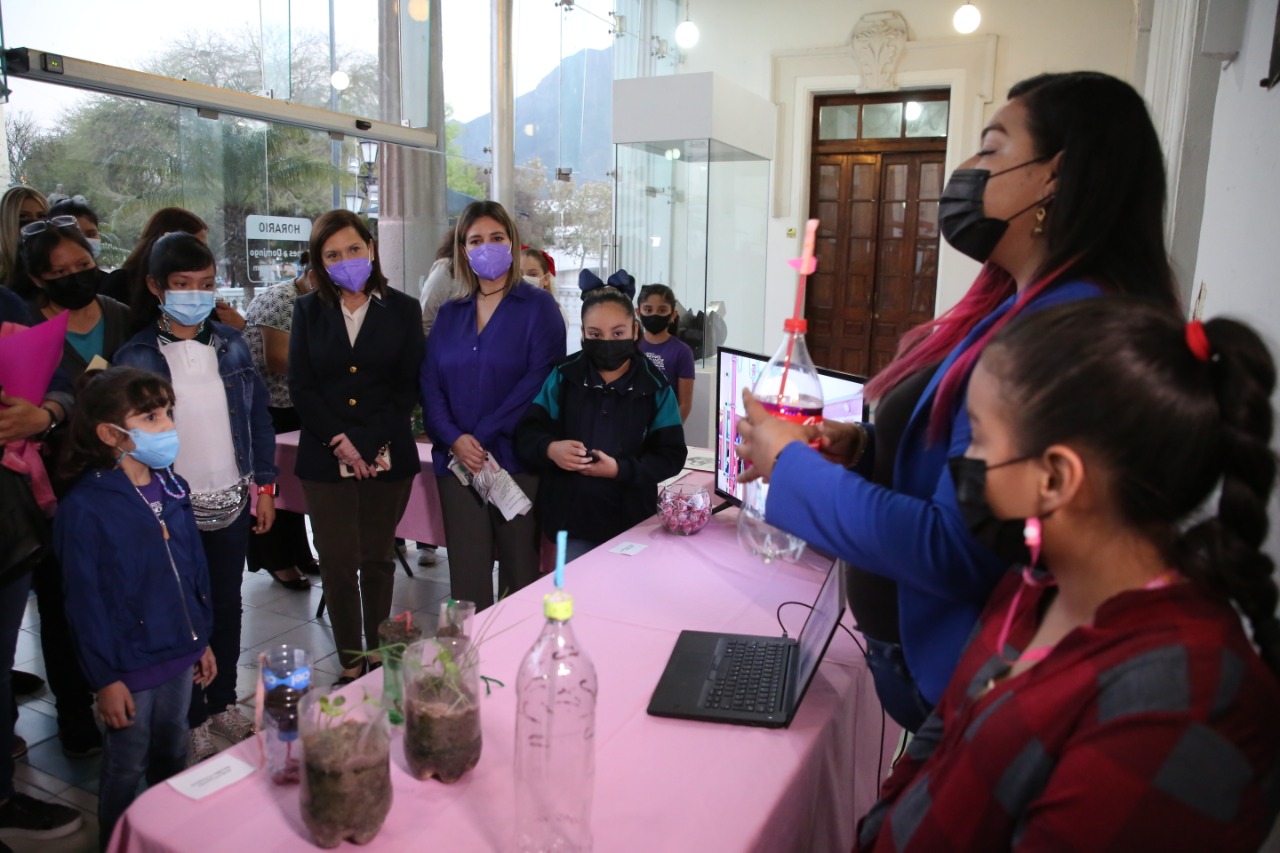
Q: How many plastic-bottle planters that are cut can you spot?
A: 5